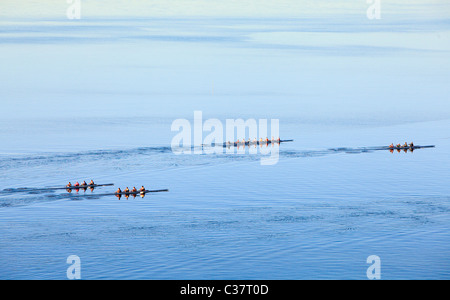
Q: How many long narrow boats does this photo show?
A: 4